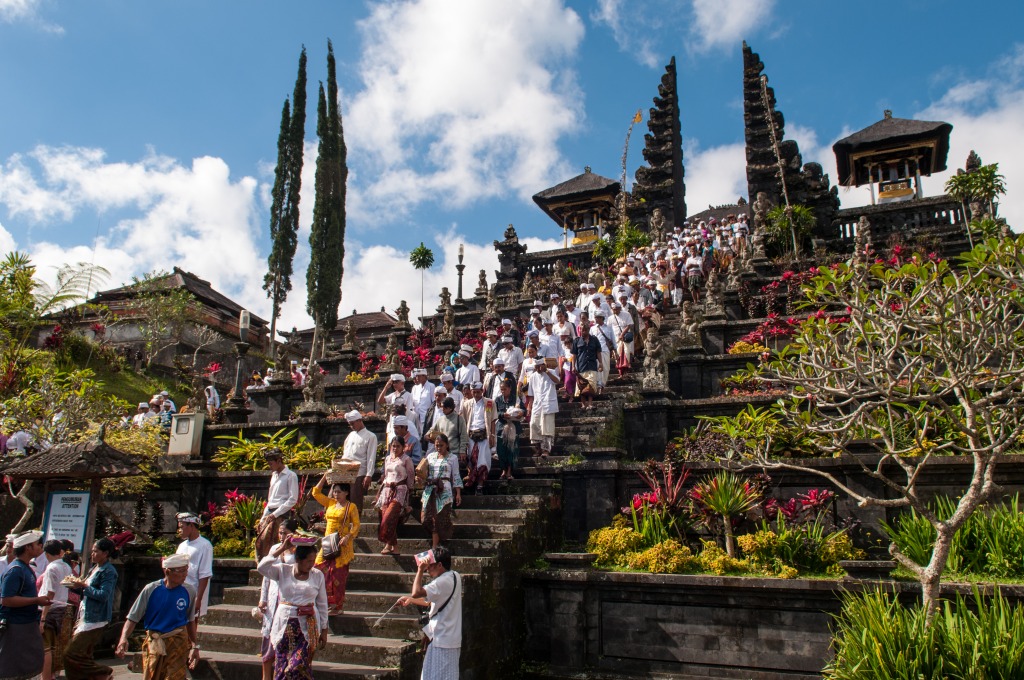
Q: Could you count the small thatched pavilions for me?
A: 2